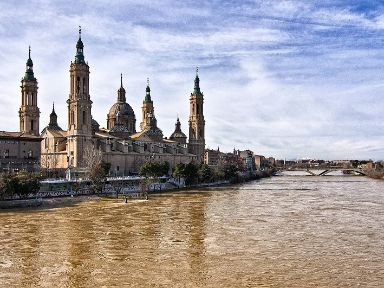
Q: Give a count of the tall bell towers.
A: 4